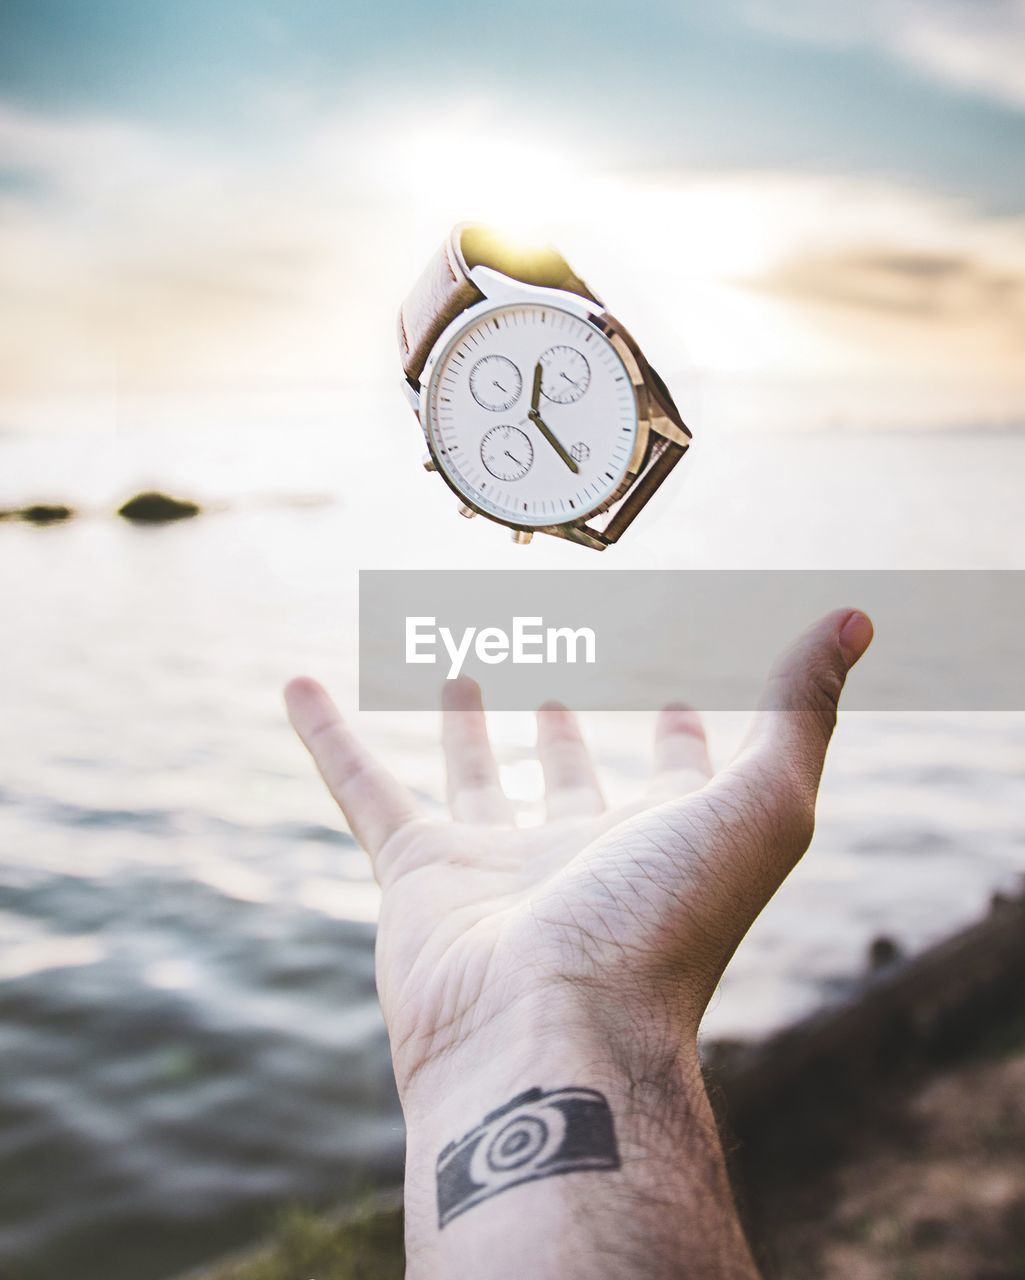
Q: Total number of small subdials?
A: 3